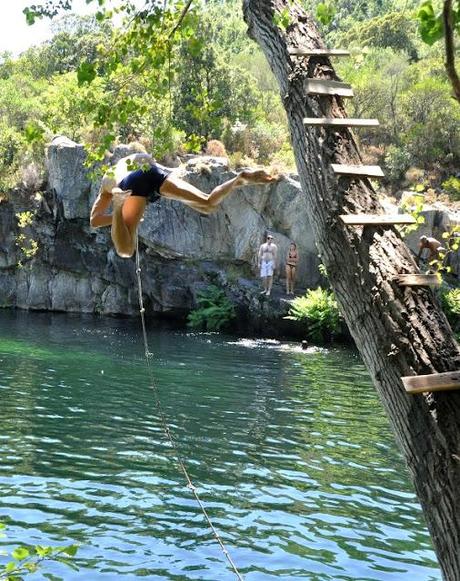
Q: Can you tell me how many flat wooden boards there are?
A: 7